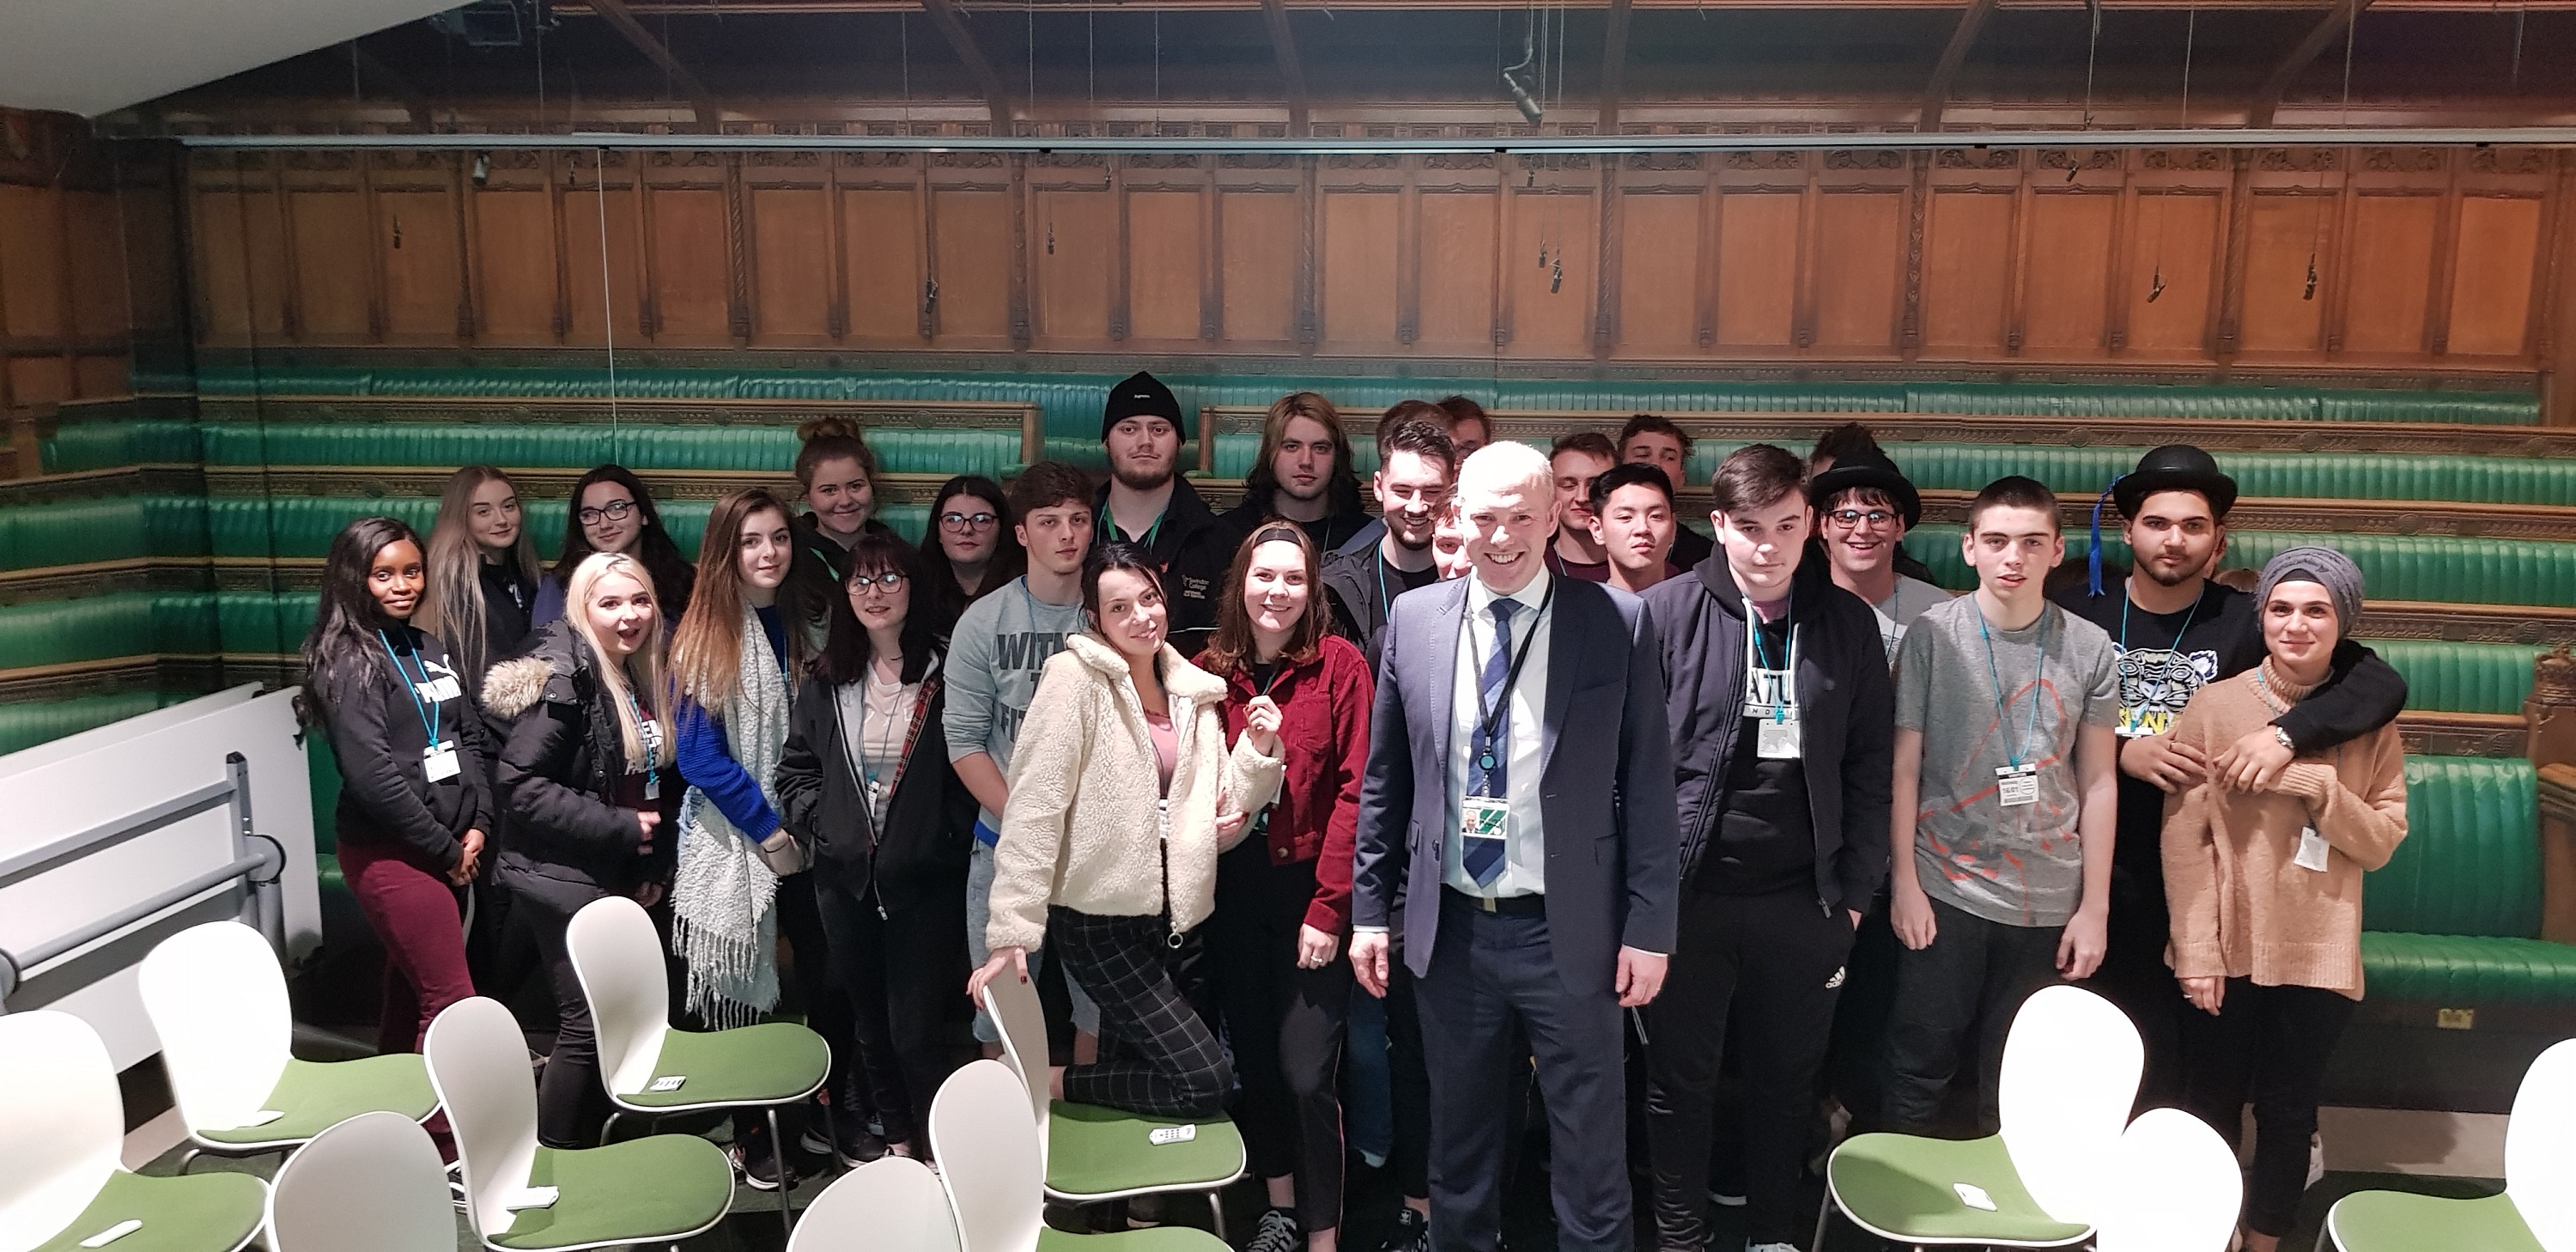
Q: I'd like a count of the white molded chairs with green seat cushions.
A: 11